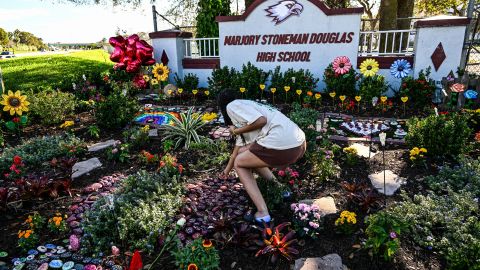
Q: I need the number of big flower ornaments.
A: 5